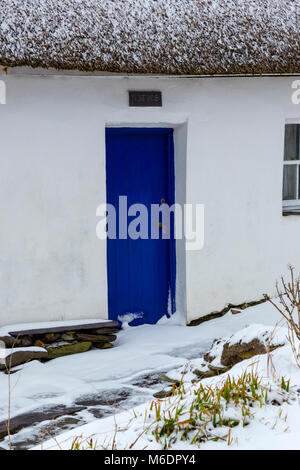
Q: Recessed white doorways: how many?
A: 1